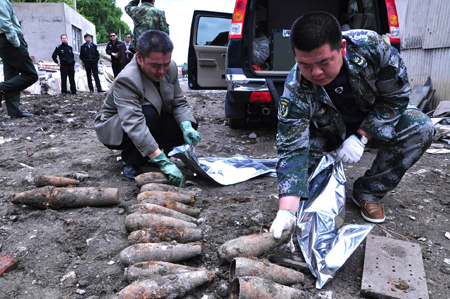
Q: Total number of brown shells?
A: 15